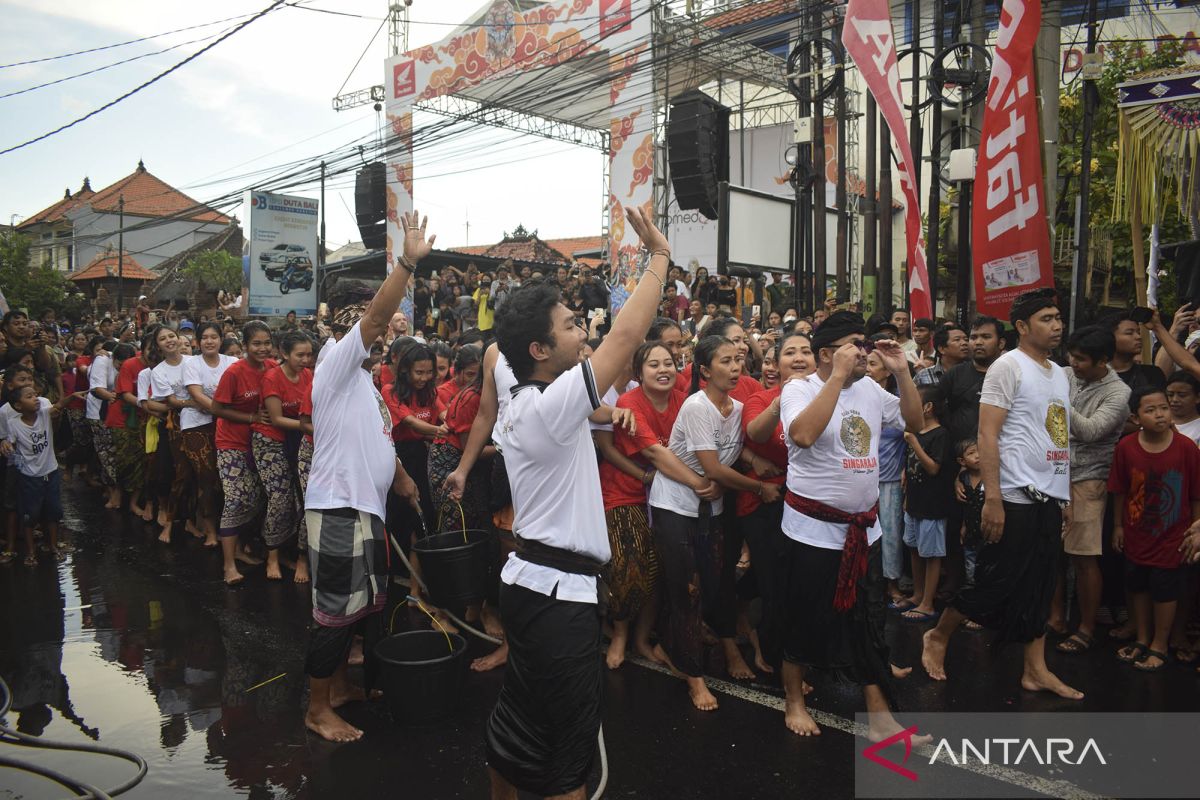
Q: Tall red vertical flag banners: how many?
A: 2